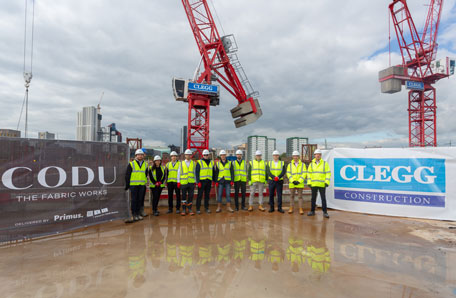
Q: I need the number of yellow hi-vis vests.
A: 11